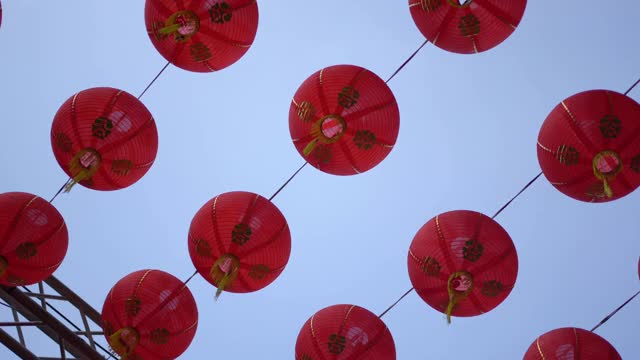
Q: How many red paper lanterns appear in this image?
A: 11